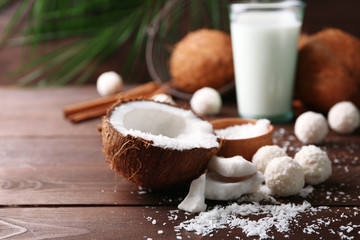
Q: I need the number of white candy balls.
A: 8